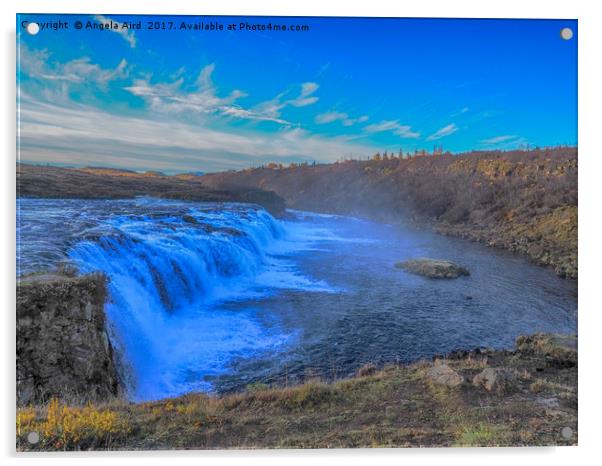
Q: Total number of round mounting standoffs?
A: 4